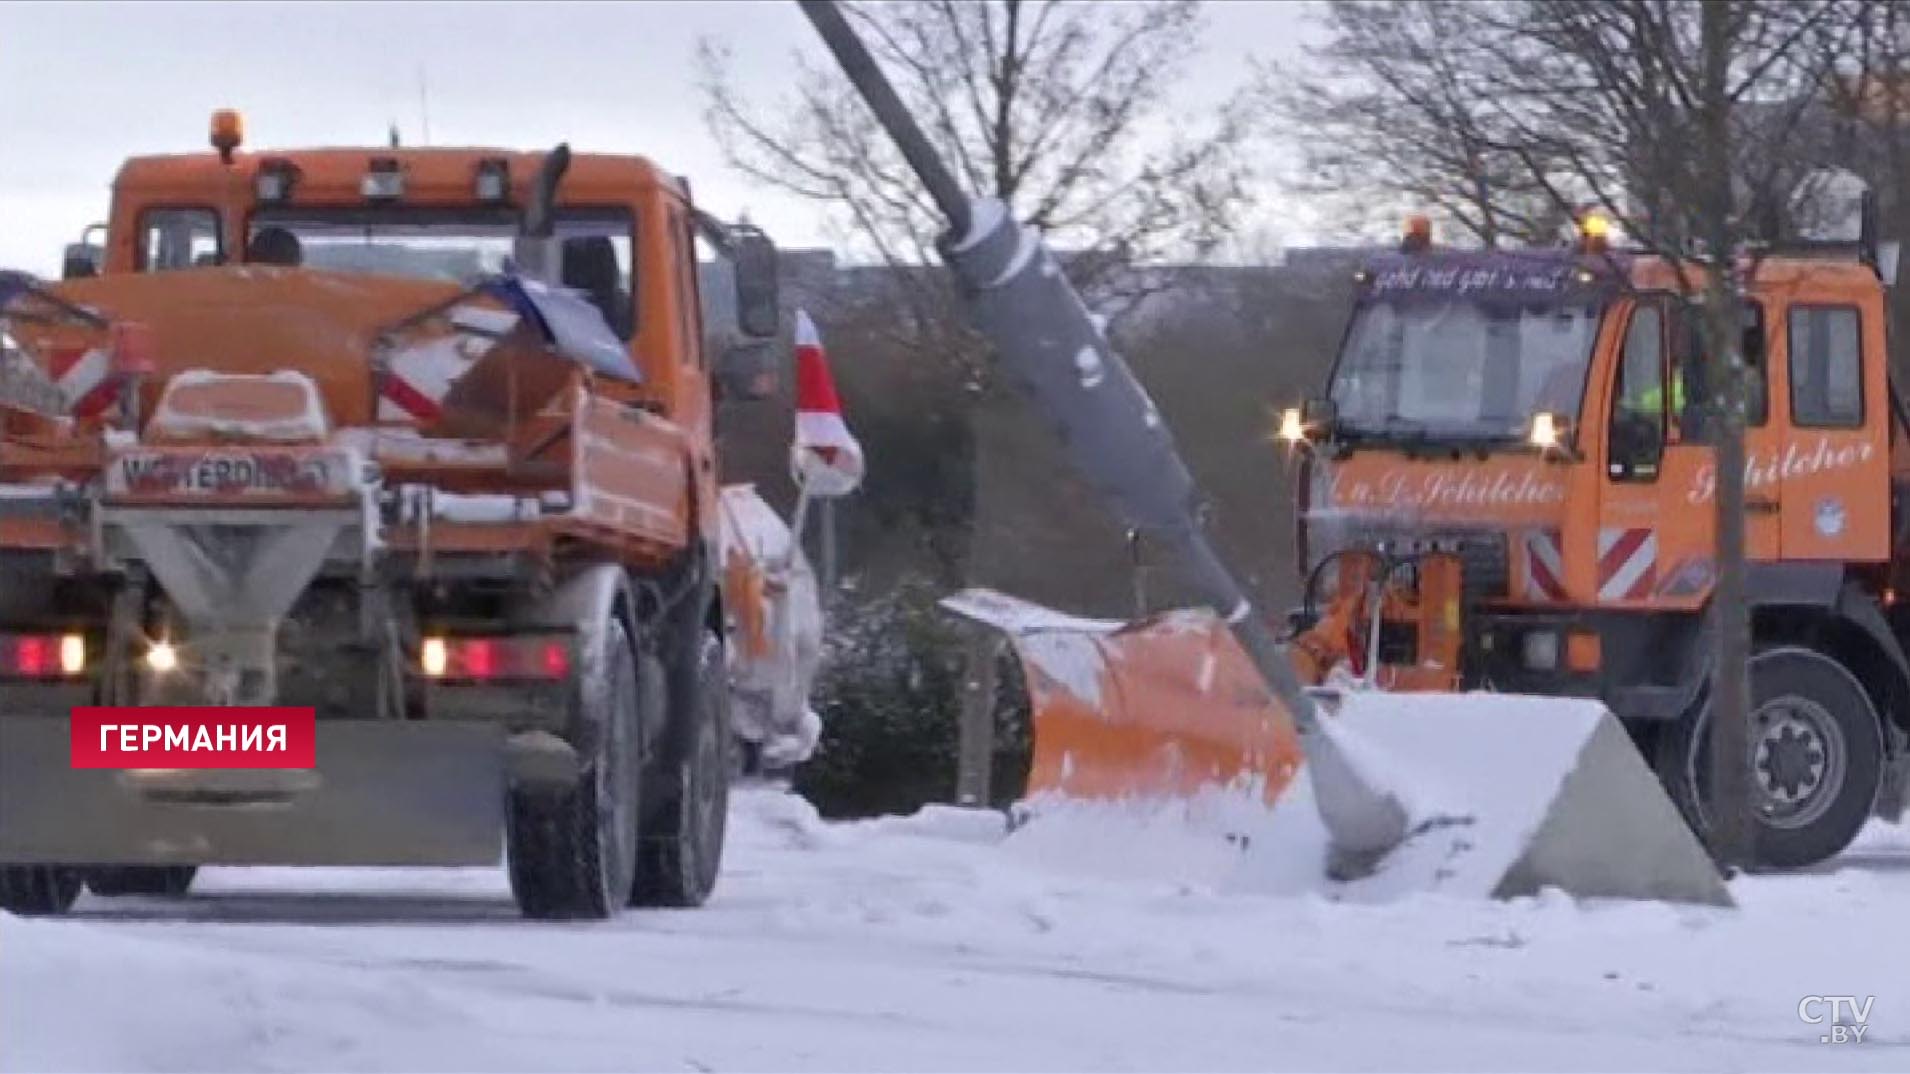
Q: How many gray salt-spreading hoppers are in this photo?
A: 1